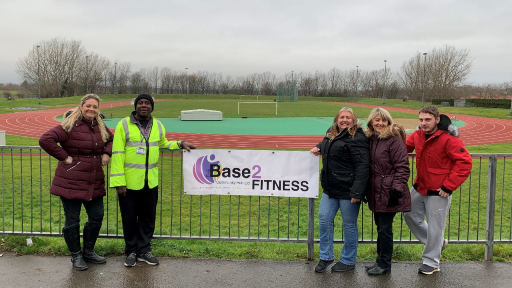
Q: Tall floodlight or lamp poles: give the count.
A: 8